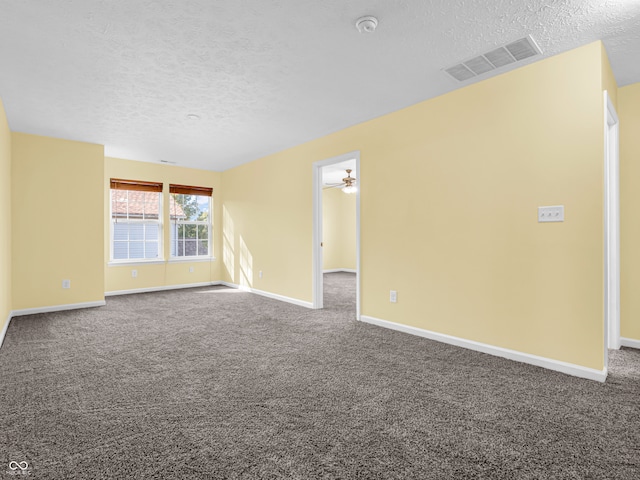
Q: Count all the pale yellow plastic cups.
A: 0